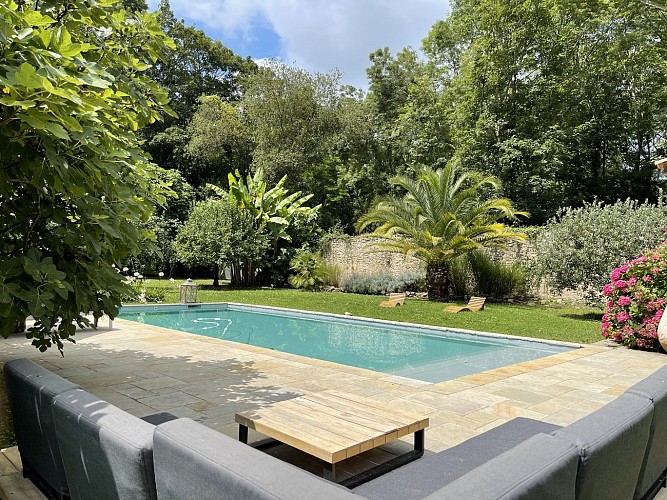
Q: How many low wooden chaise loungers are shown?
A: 2